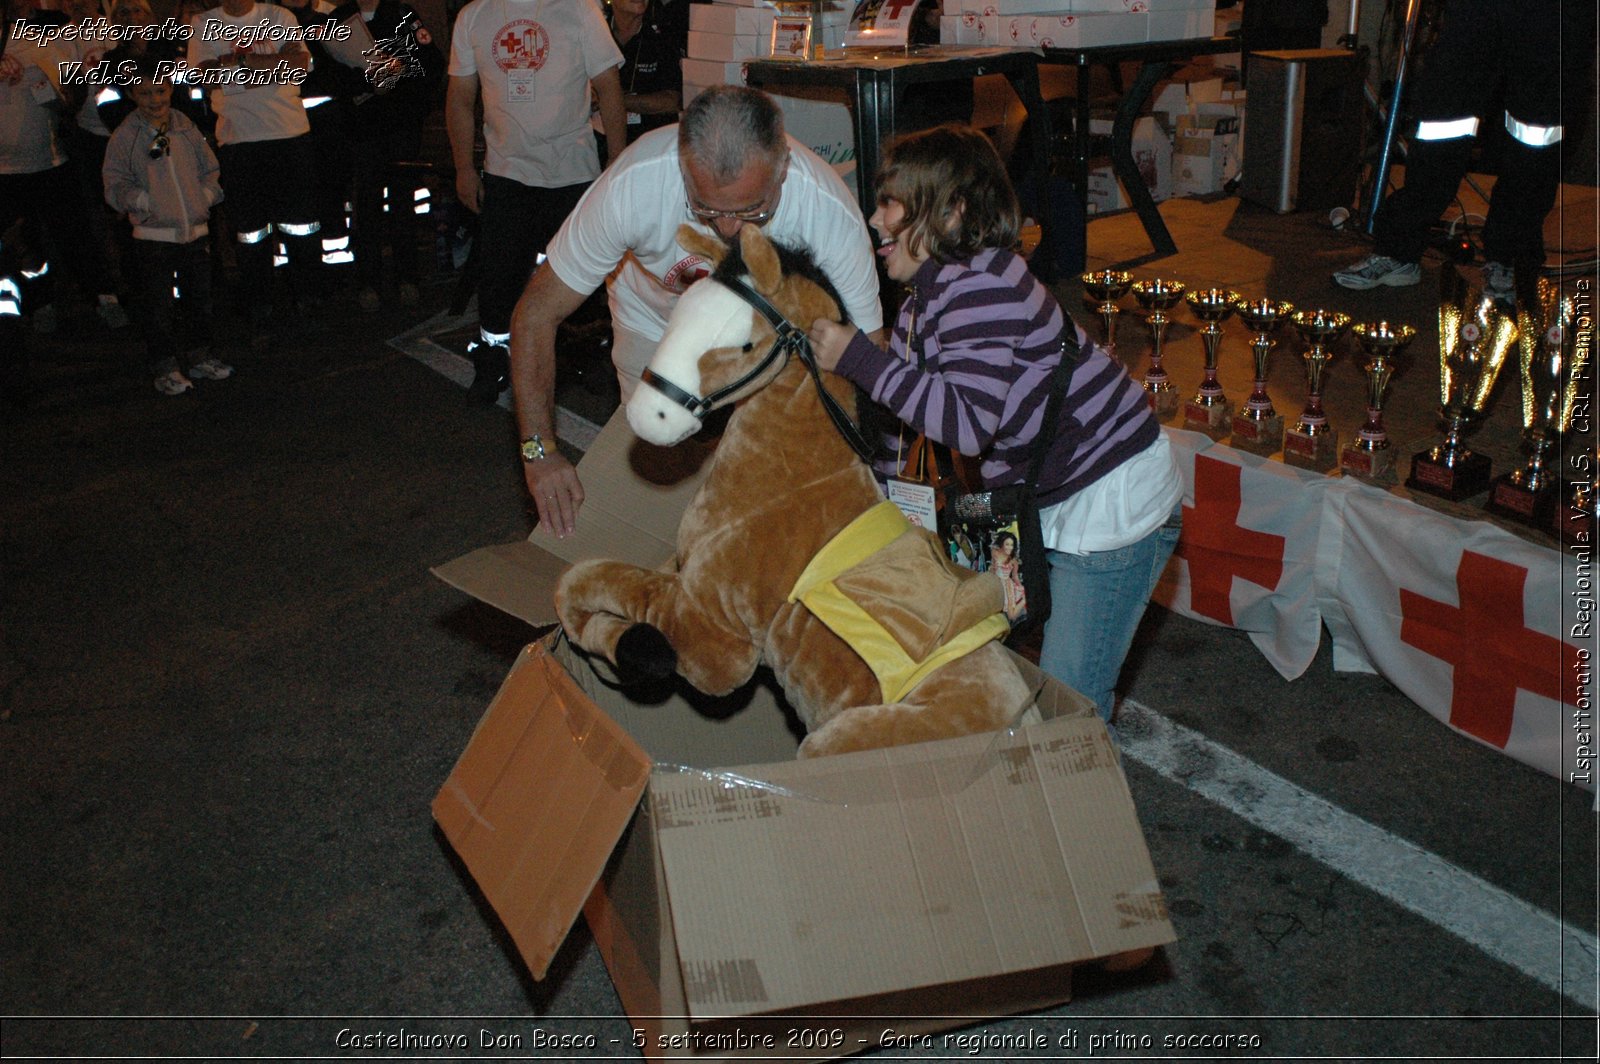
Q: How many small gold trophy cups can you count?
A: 6